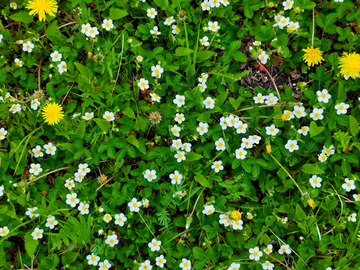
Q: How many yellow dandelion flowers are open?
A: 4